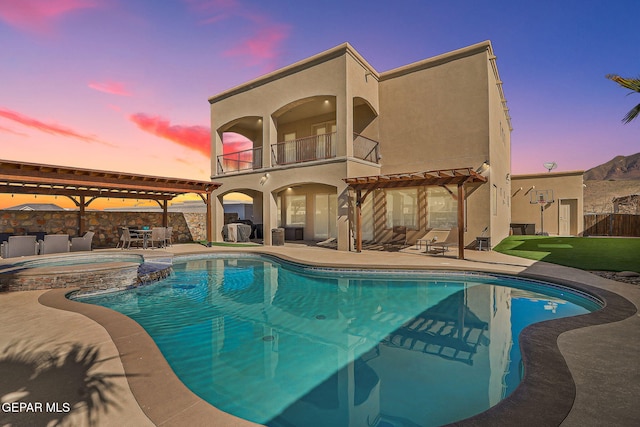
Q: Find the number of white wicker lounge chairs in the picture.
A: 3